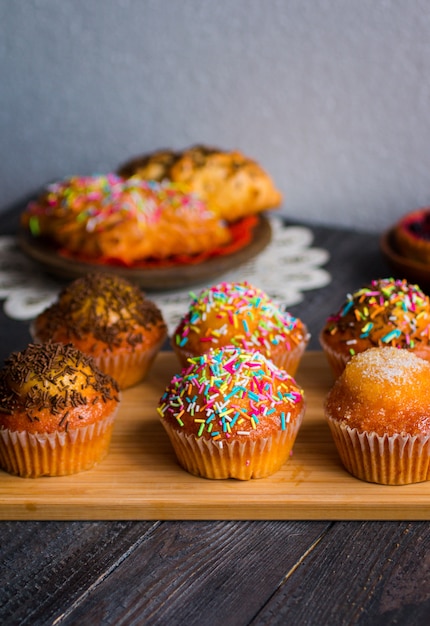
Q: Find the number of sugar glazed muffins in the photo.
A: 1